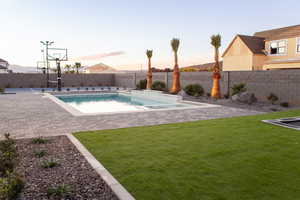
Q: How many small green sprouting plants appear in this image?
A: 4